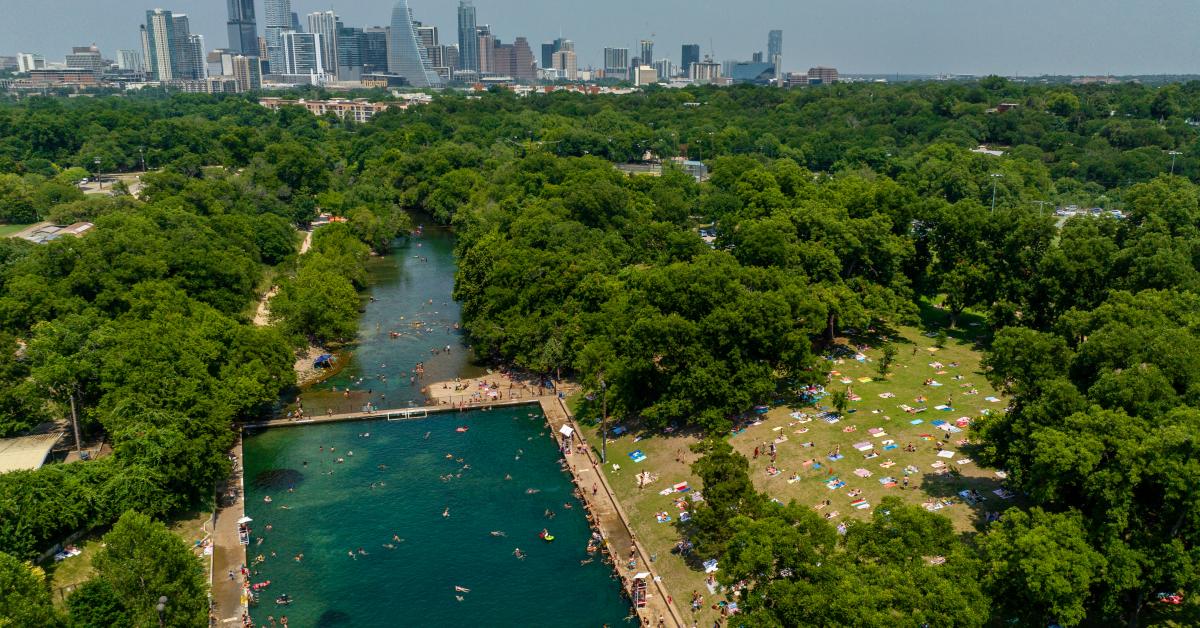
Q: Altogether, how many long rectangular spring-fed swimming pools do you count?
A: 1